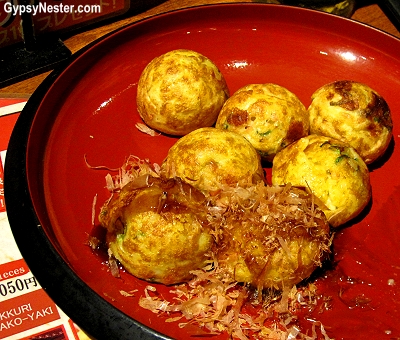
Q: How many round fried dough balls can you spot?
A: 7